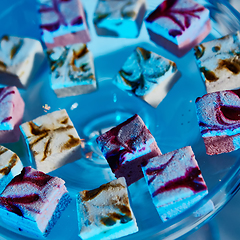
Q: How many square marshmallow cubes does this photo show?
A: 15